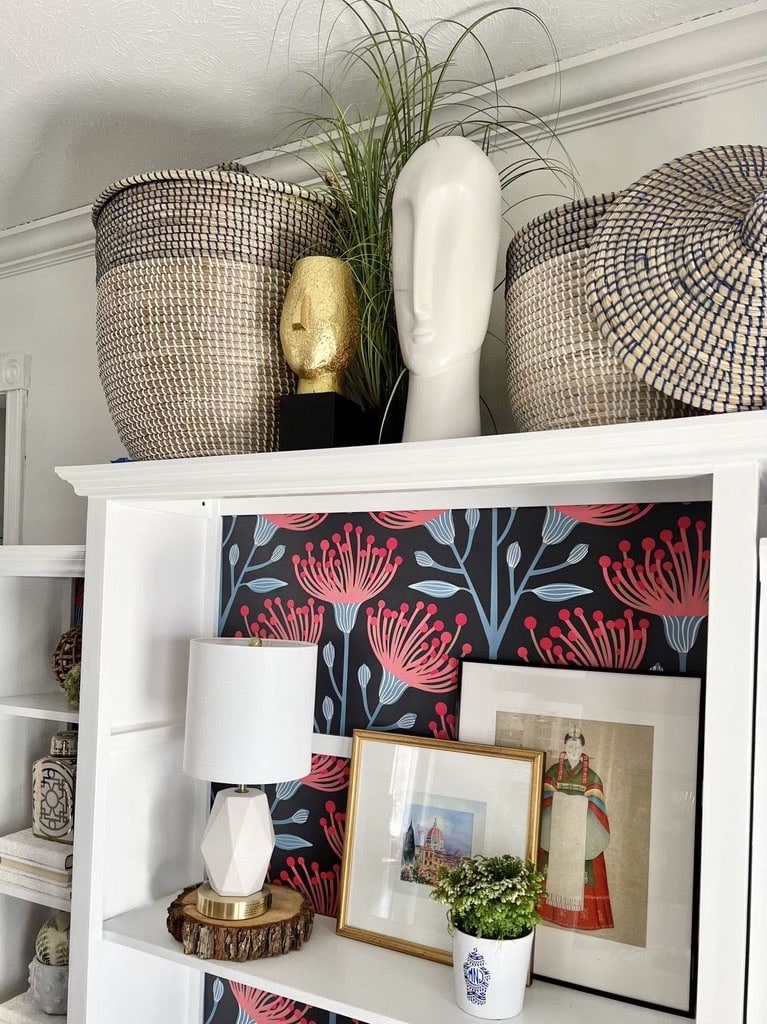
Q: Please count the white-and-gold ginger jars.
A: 1